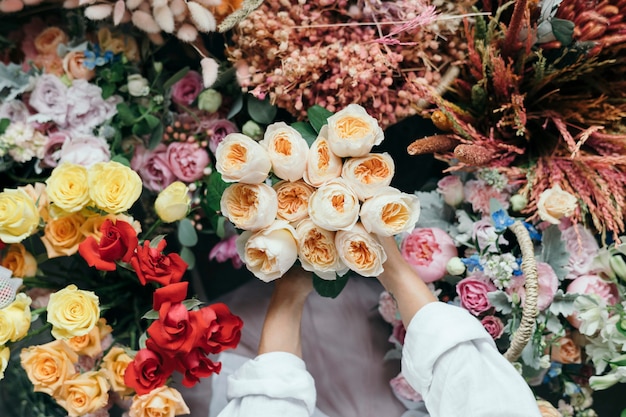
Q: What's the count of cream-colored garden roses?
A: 12